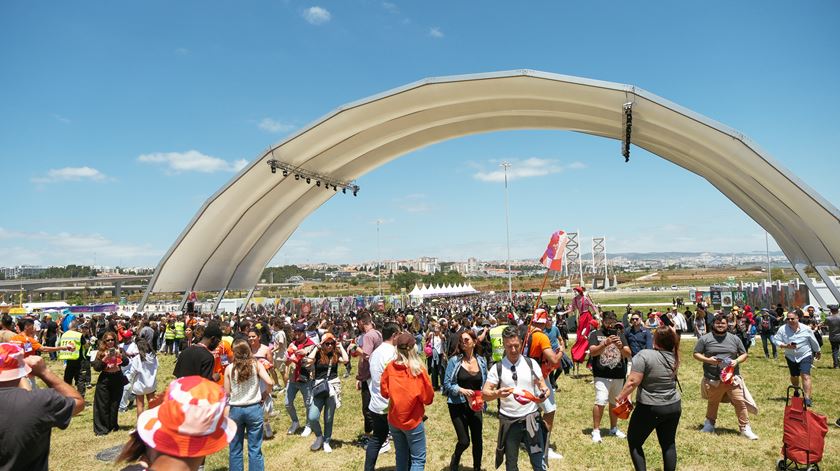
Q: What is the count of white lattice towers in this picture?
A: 2